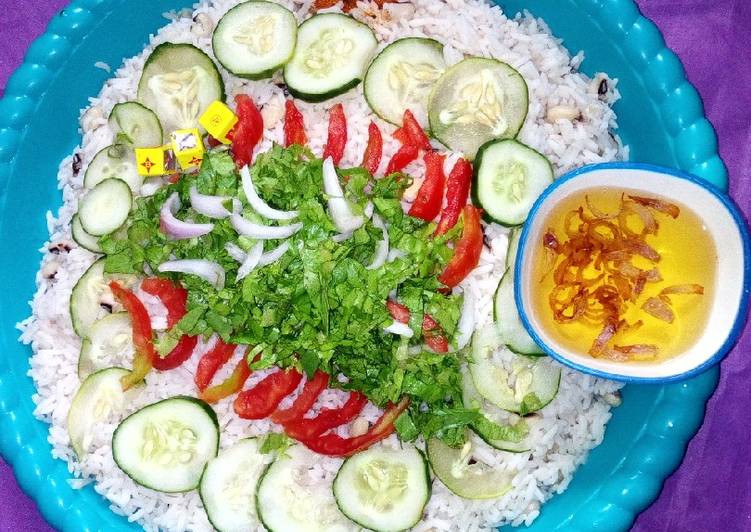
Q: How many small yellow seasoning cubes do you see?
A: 3